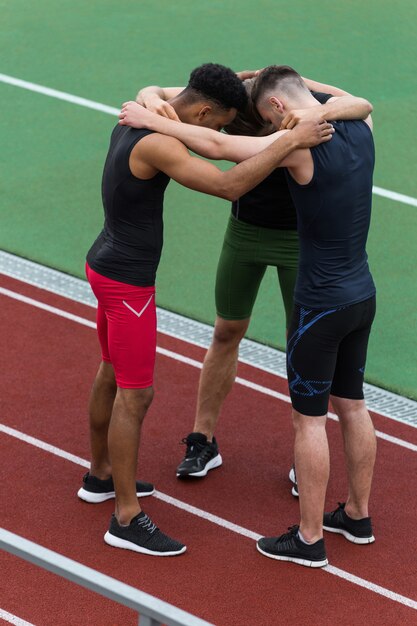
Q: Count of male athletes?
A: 3